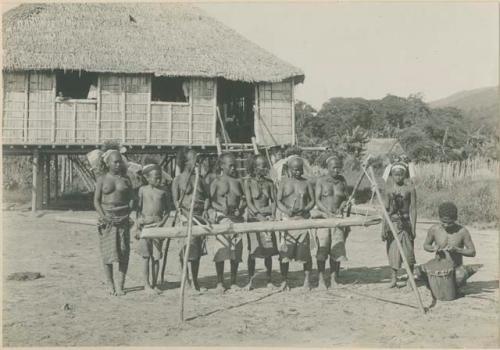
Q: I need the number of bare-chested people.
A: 9